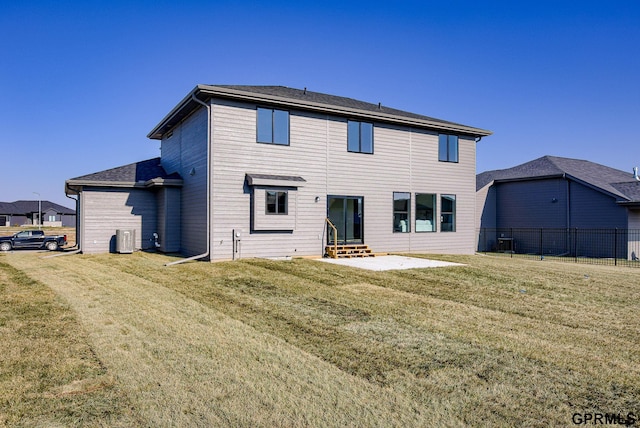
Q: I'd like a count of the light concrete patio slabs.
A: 1